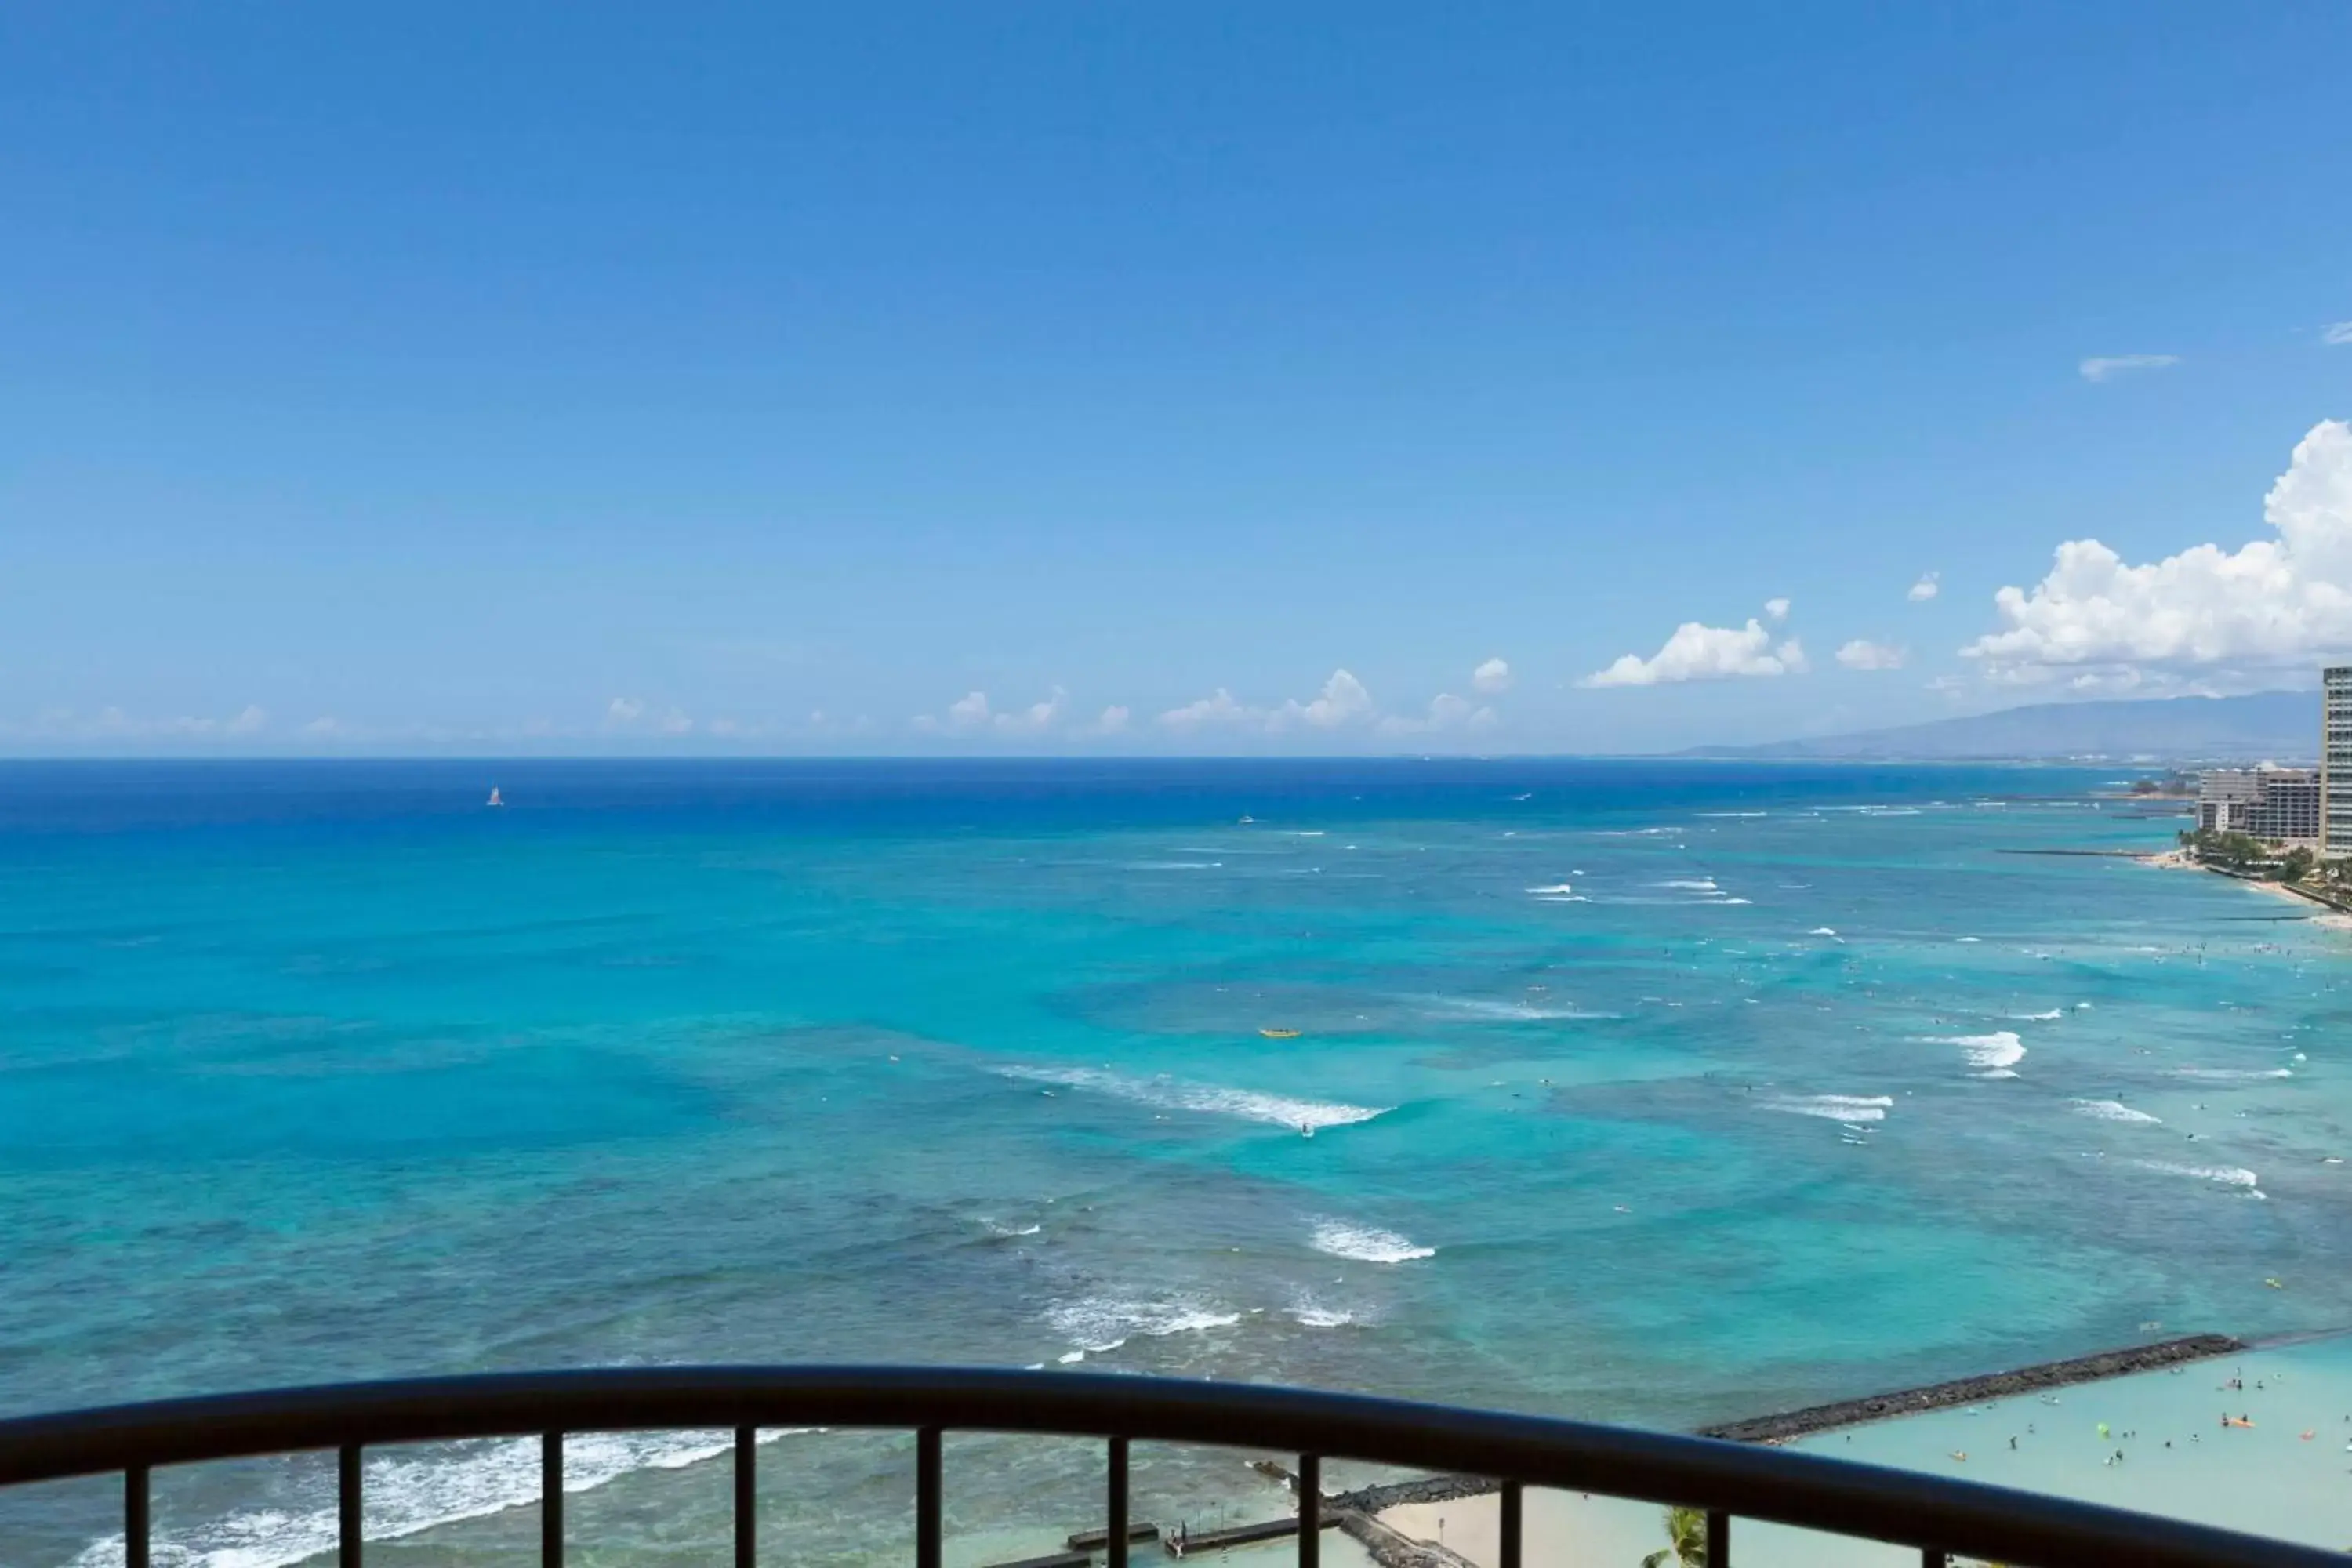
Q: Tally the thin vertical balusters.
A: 10